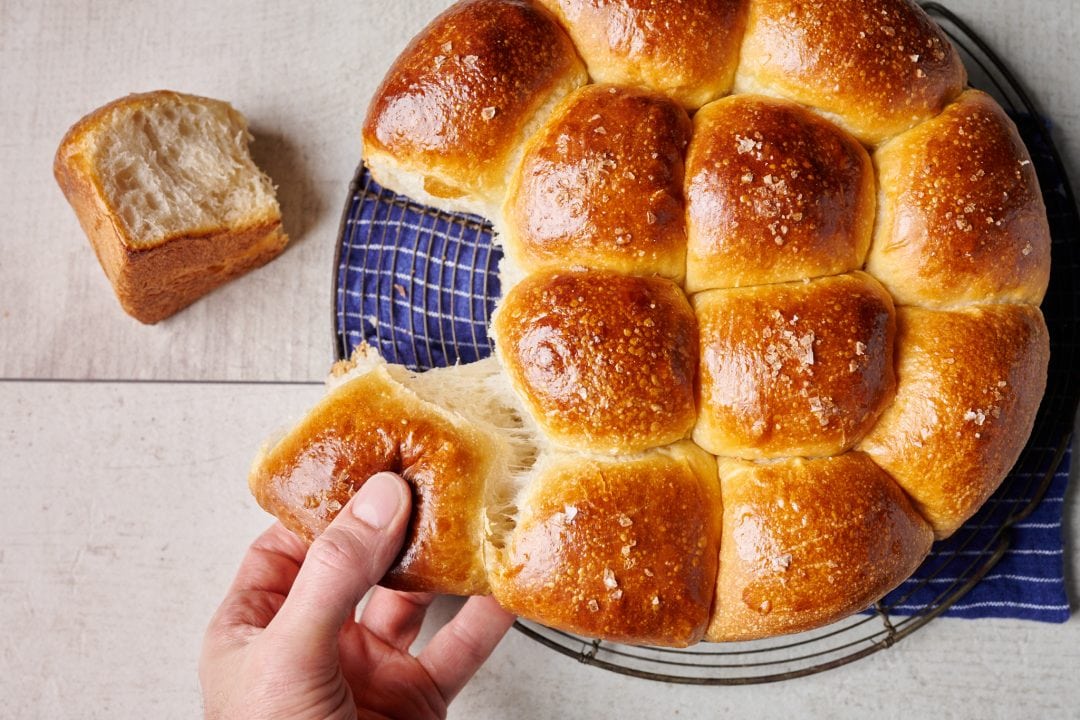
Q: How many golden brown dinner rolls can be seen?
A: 13